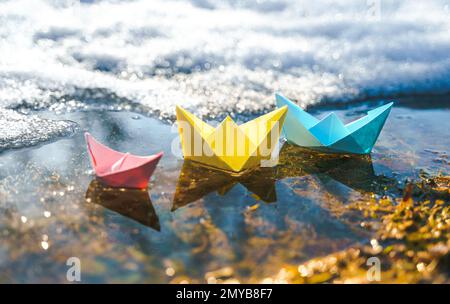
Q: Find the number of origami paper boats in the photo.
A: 3